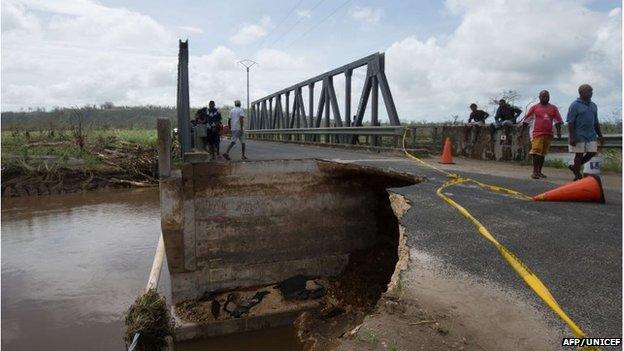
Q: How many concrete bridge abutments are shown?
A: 1